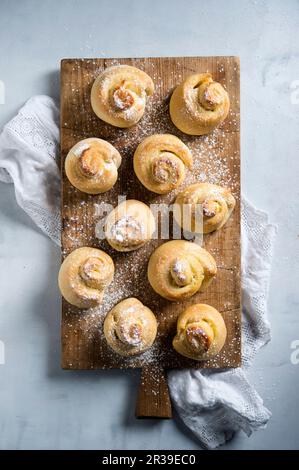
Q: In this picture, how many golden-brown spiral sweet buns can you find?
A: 10